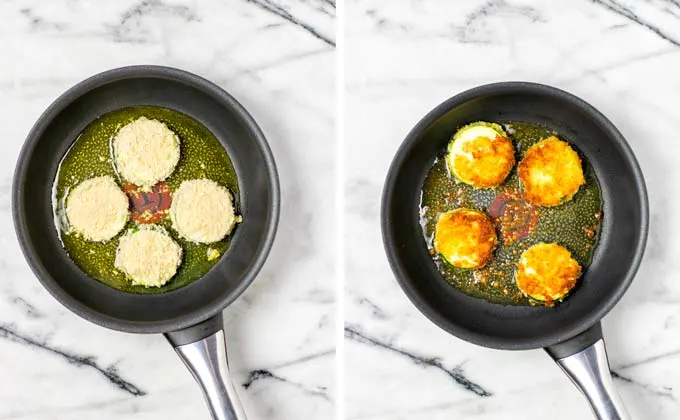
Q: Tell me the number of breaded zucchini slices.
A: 8